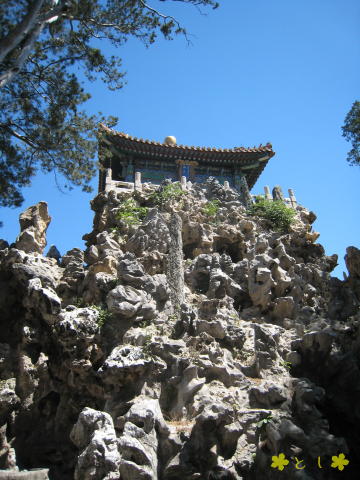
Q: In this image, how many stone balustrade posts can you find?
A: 6